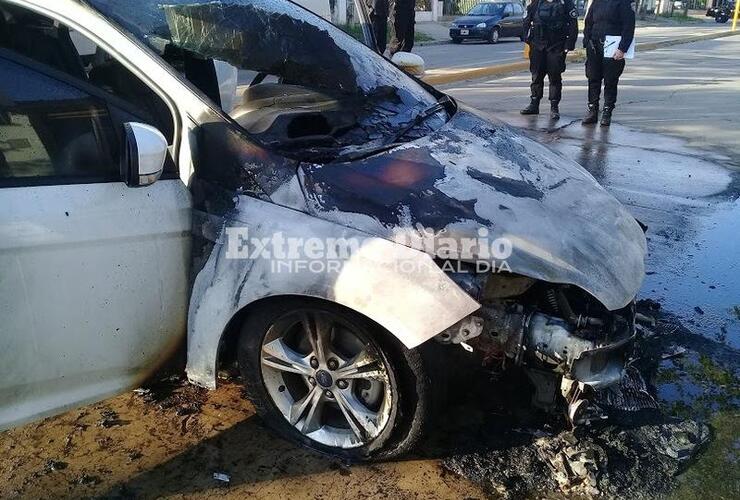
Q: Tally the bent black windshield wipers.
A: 1